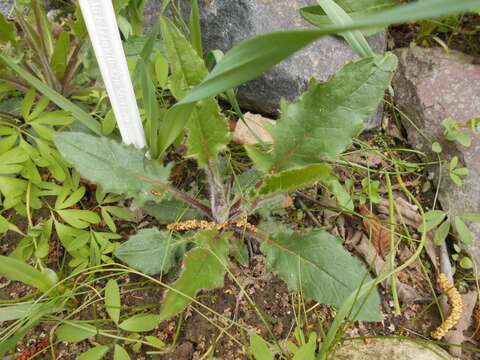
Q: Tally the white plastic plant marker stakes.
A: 1